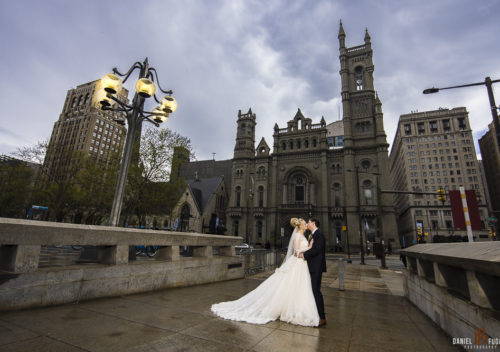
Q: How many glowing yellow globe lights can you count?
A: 5